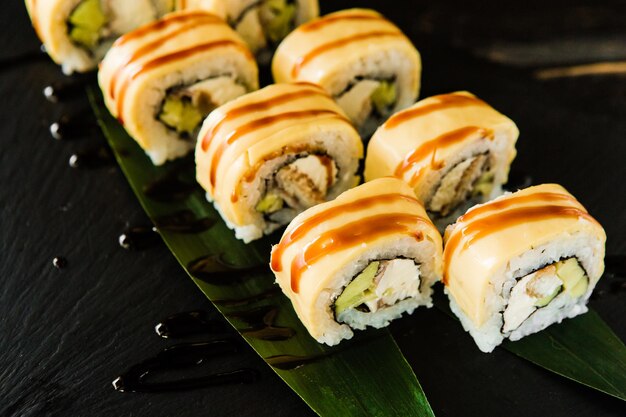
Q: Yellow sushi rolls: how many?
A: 8